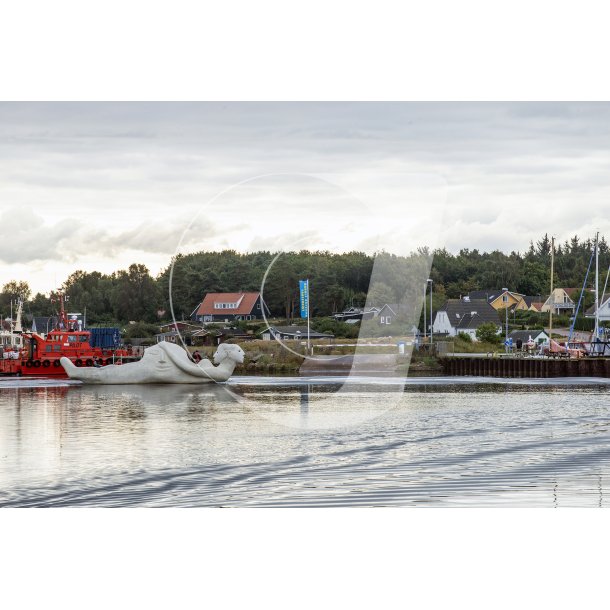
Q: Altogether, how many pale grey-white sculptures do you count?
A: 1